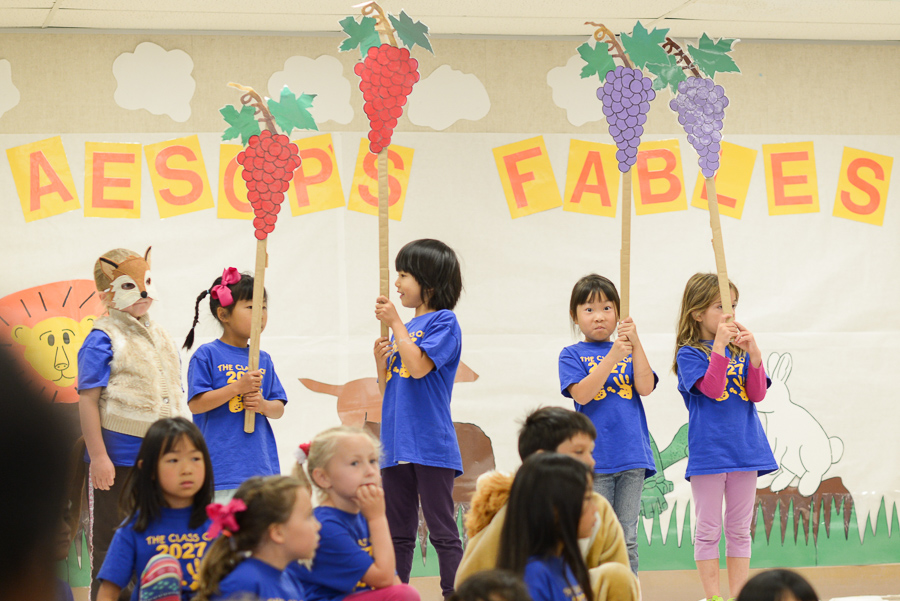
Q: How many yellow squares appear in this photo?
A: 12